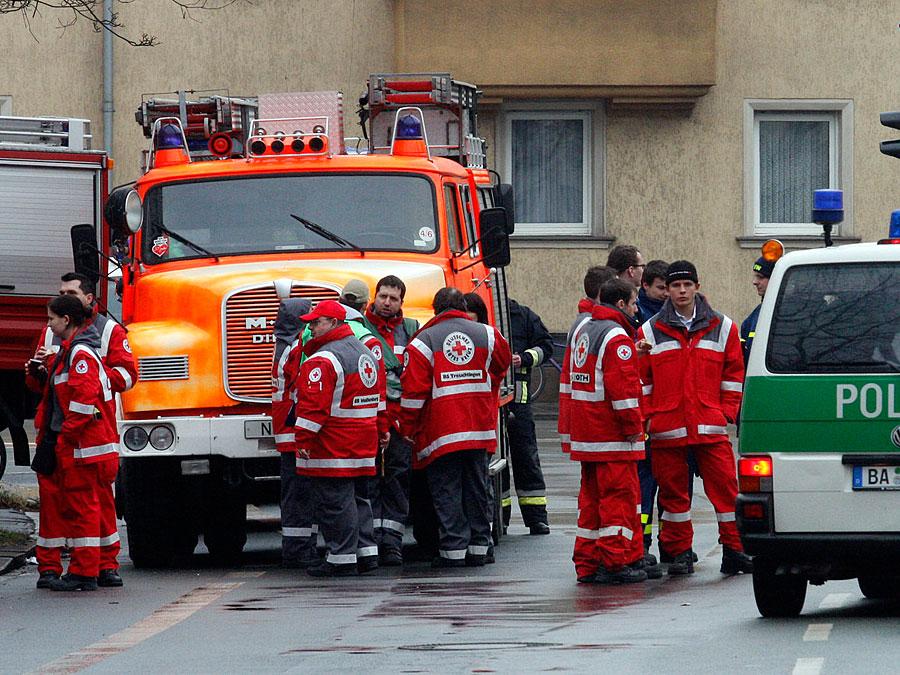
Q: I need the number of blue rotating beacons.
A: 4